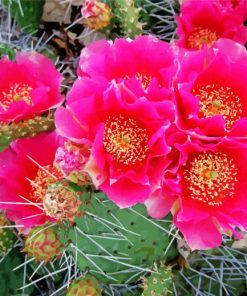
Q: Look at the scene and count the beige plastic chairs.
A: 0